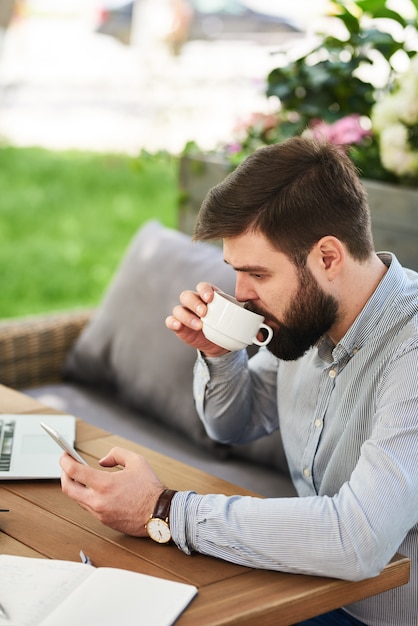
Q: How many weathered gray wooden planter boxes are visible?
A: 1